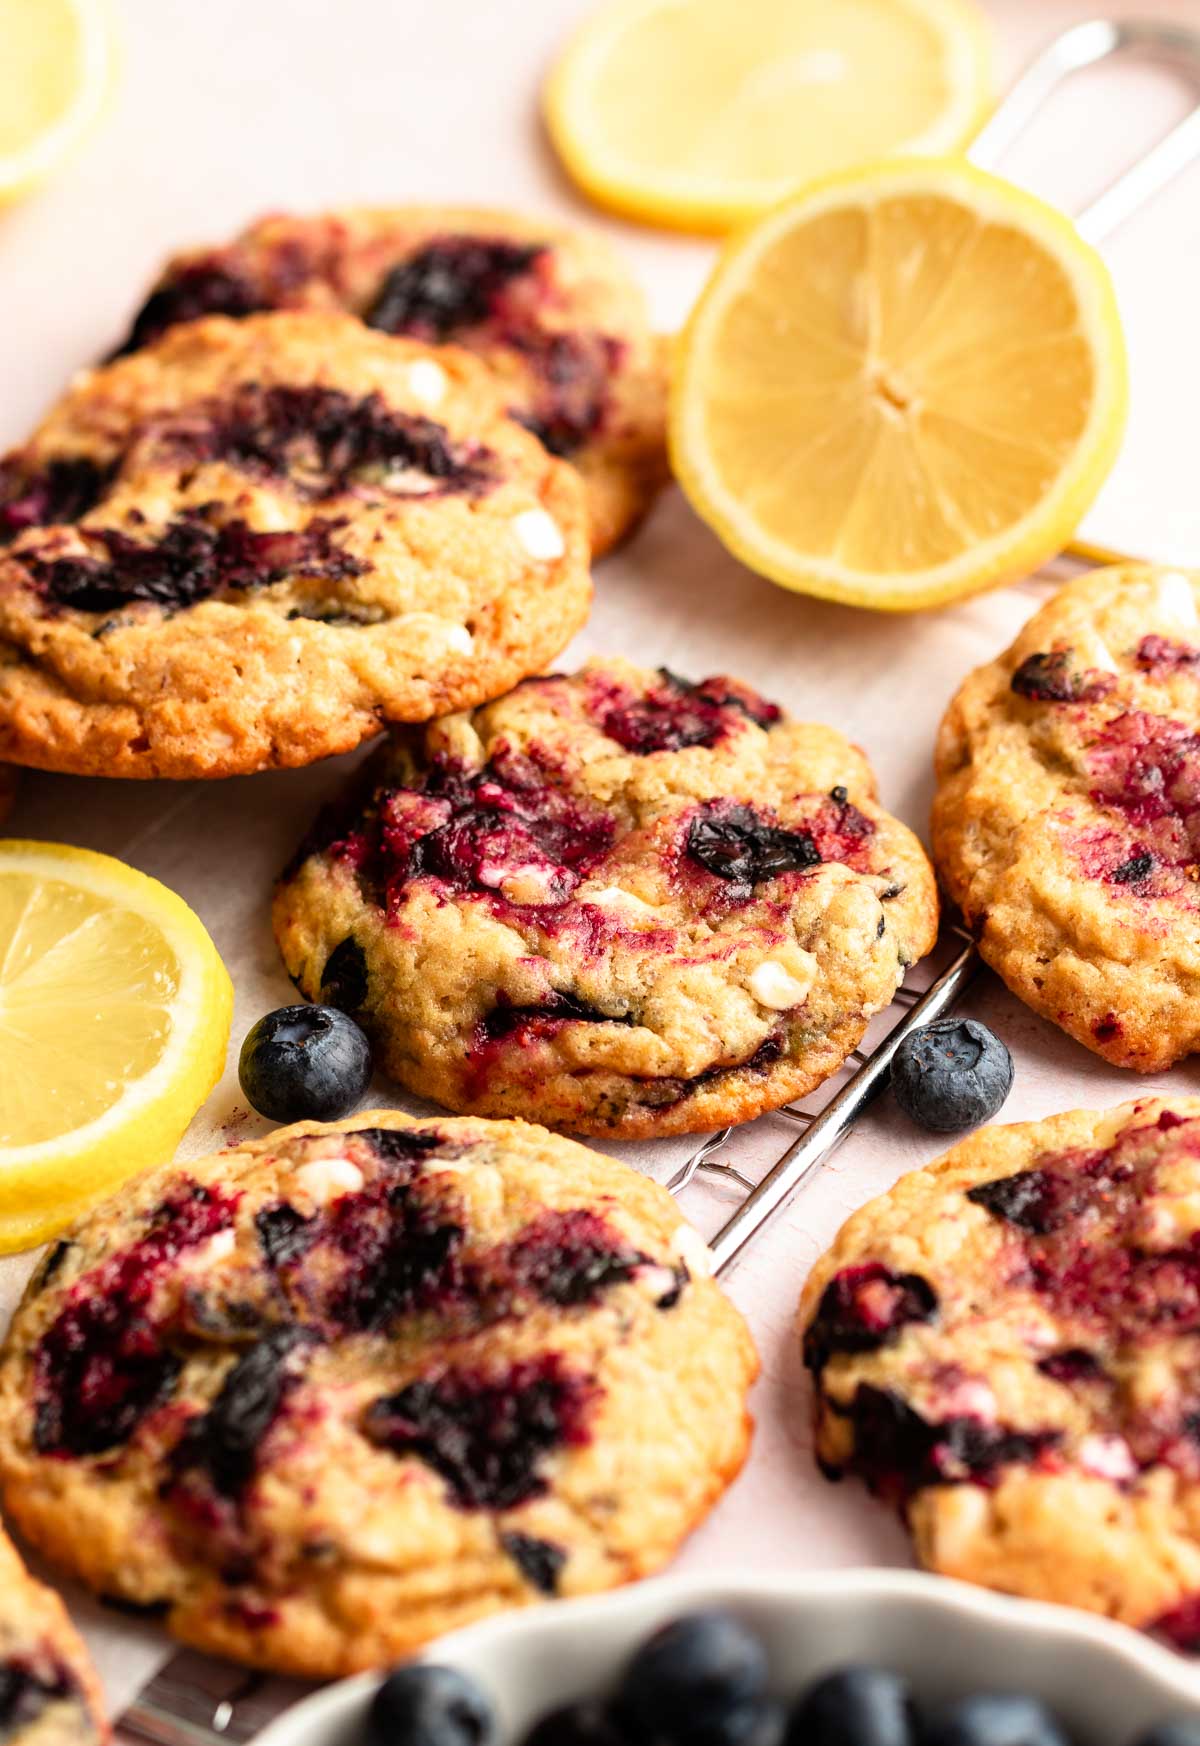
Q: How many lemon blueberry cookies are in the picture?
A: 7